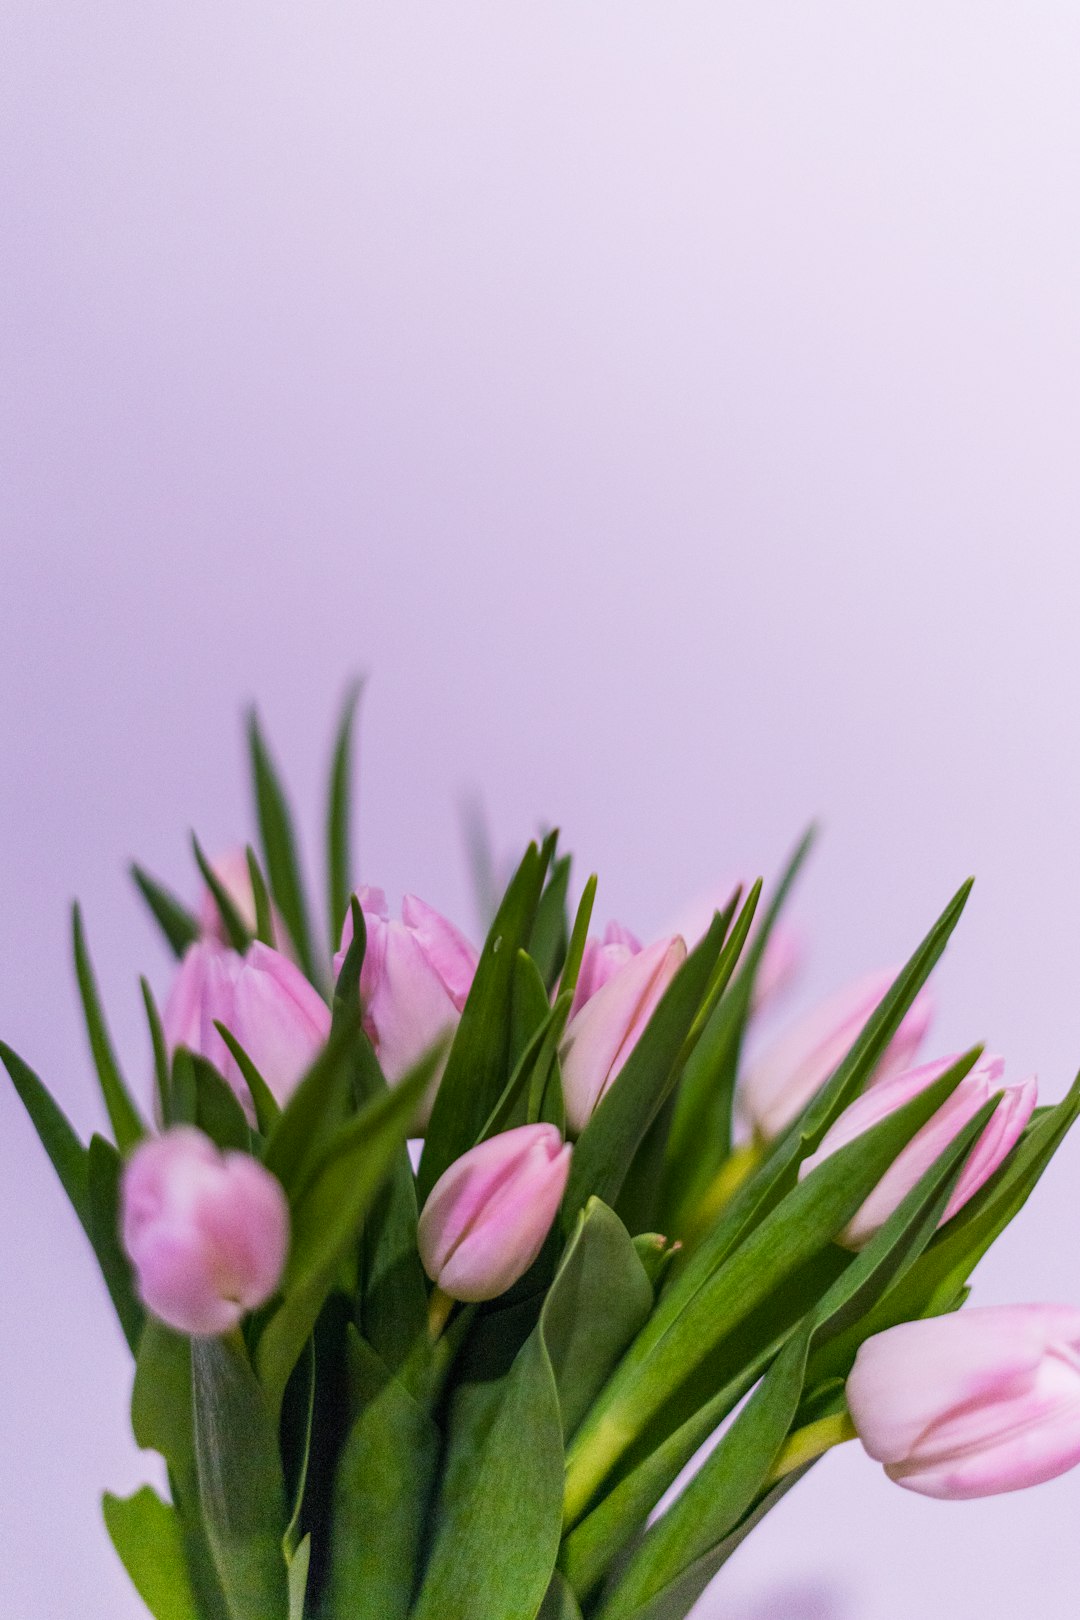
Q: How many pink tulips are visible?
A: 11